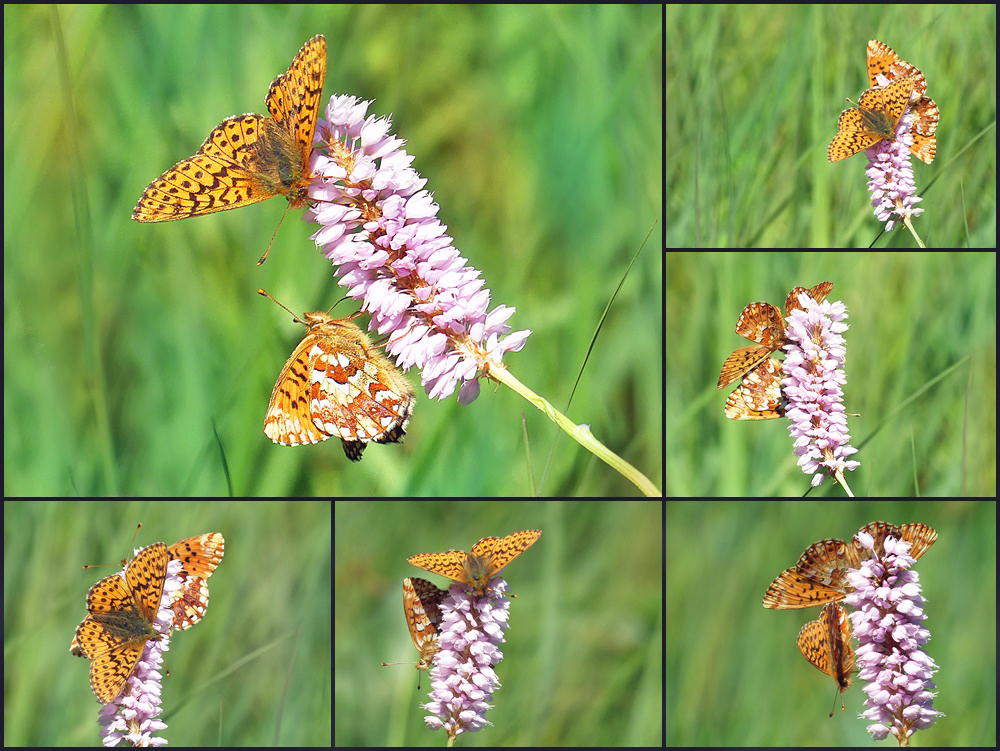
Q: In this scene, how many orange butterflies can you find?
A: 12